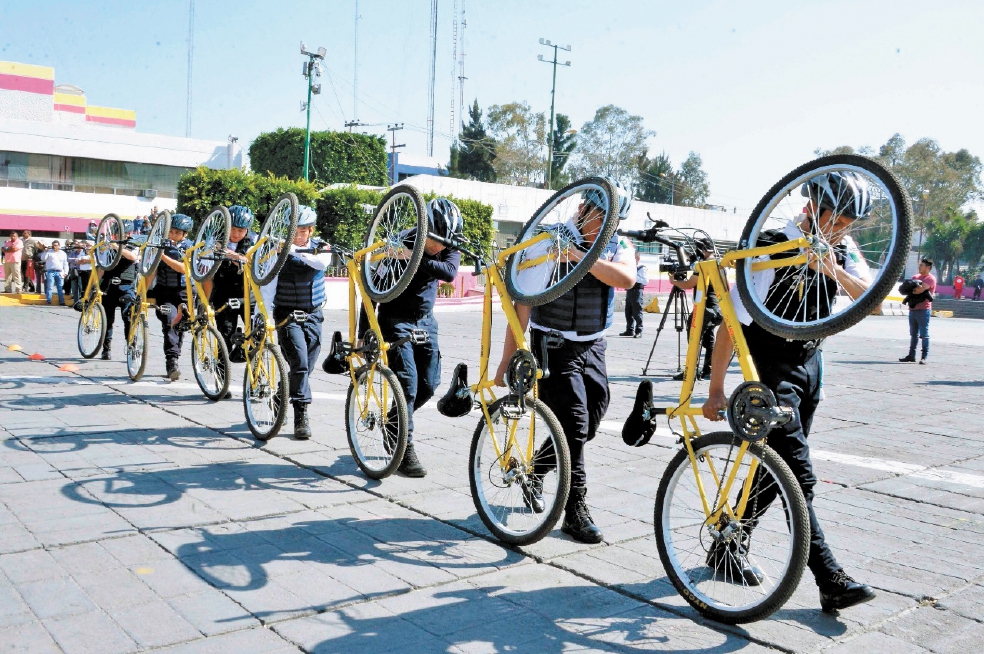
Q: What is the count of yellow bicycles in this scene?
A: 7